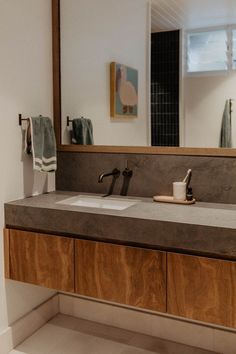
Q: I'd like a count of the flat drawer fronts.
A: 3